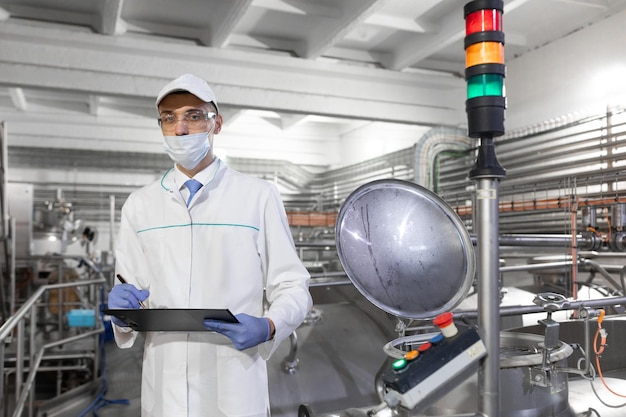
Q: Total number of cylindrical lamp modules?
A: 3